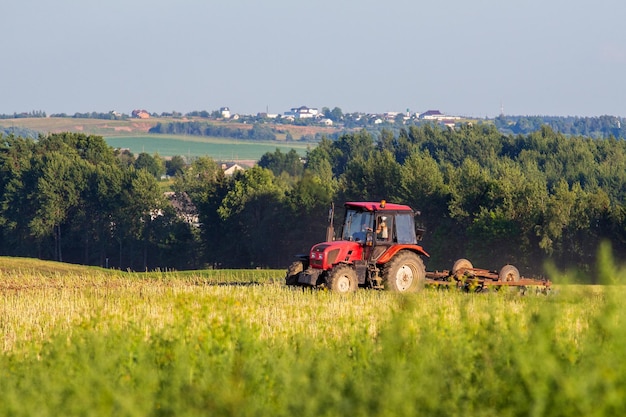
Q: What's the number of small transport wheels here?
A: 2